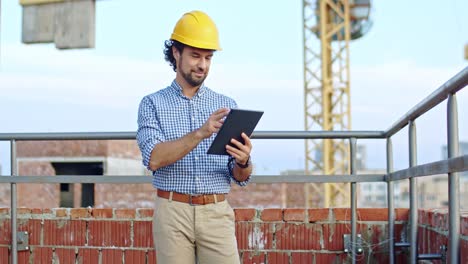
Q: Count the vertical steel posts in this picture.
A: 5